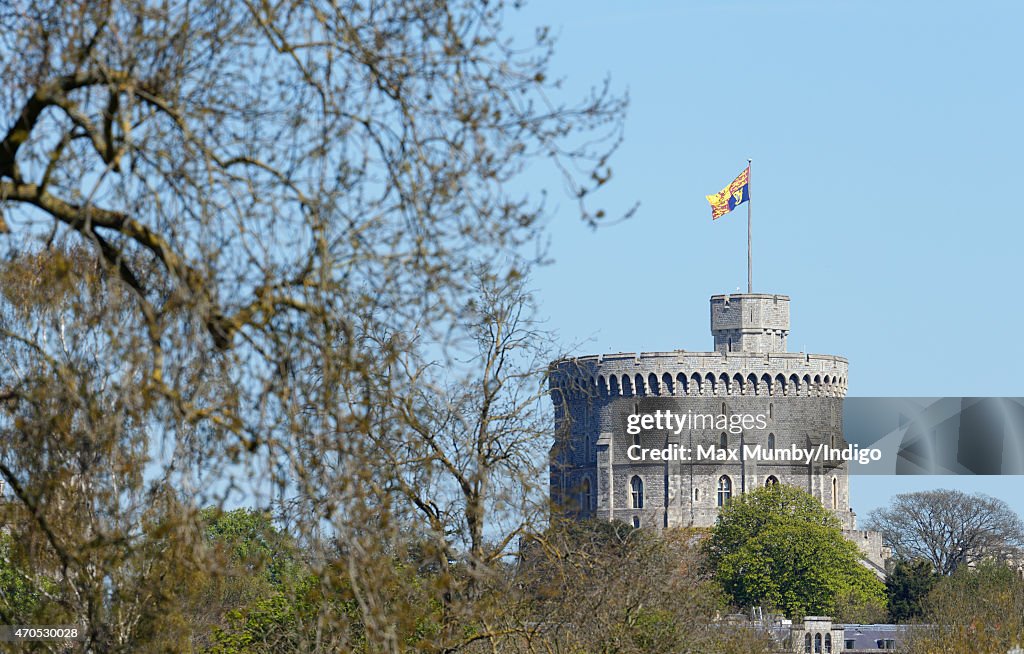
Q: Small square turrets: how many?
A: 1